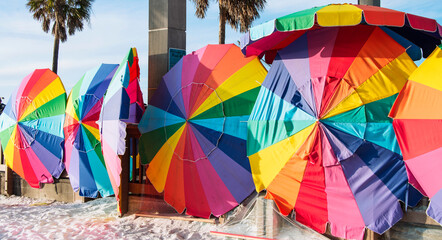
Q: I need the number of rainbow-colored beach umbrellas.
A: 7